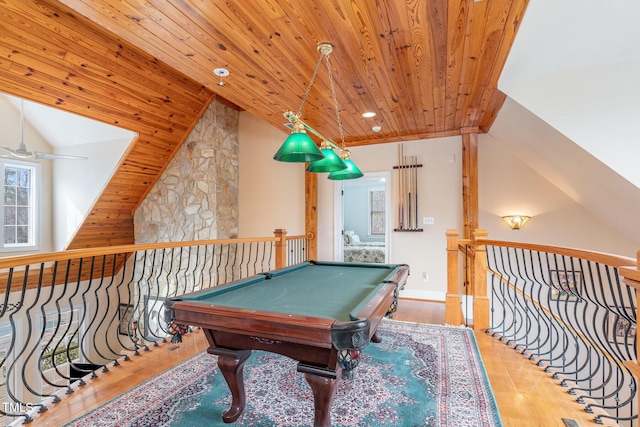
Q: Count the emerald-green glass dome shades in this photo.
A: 3